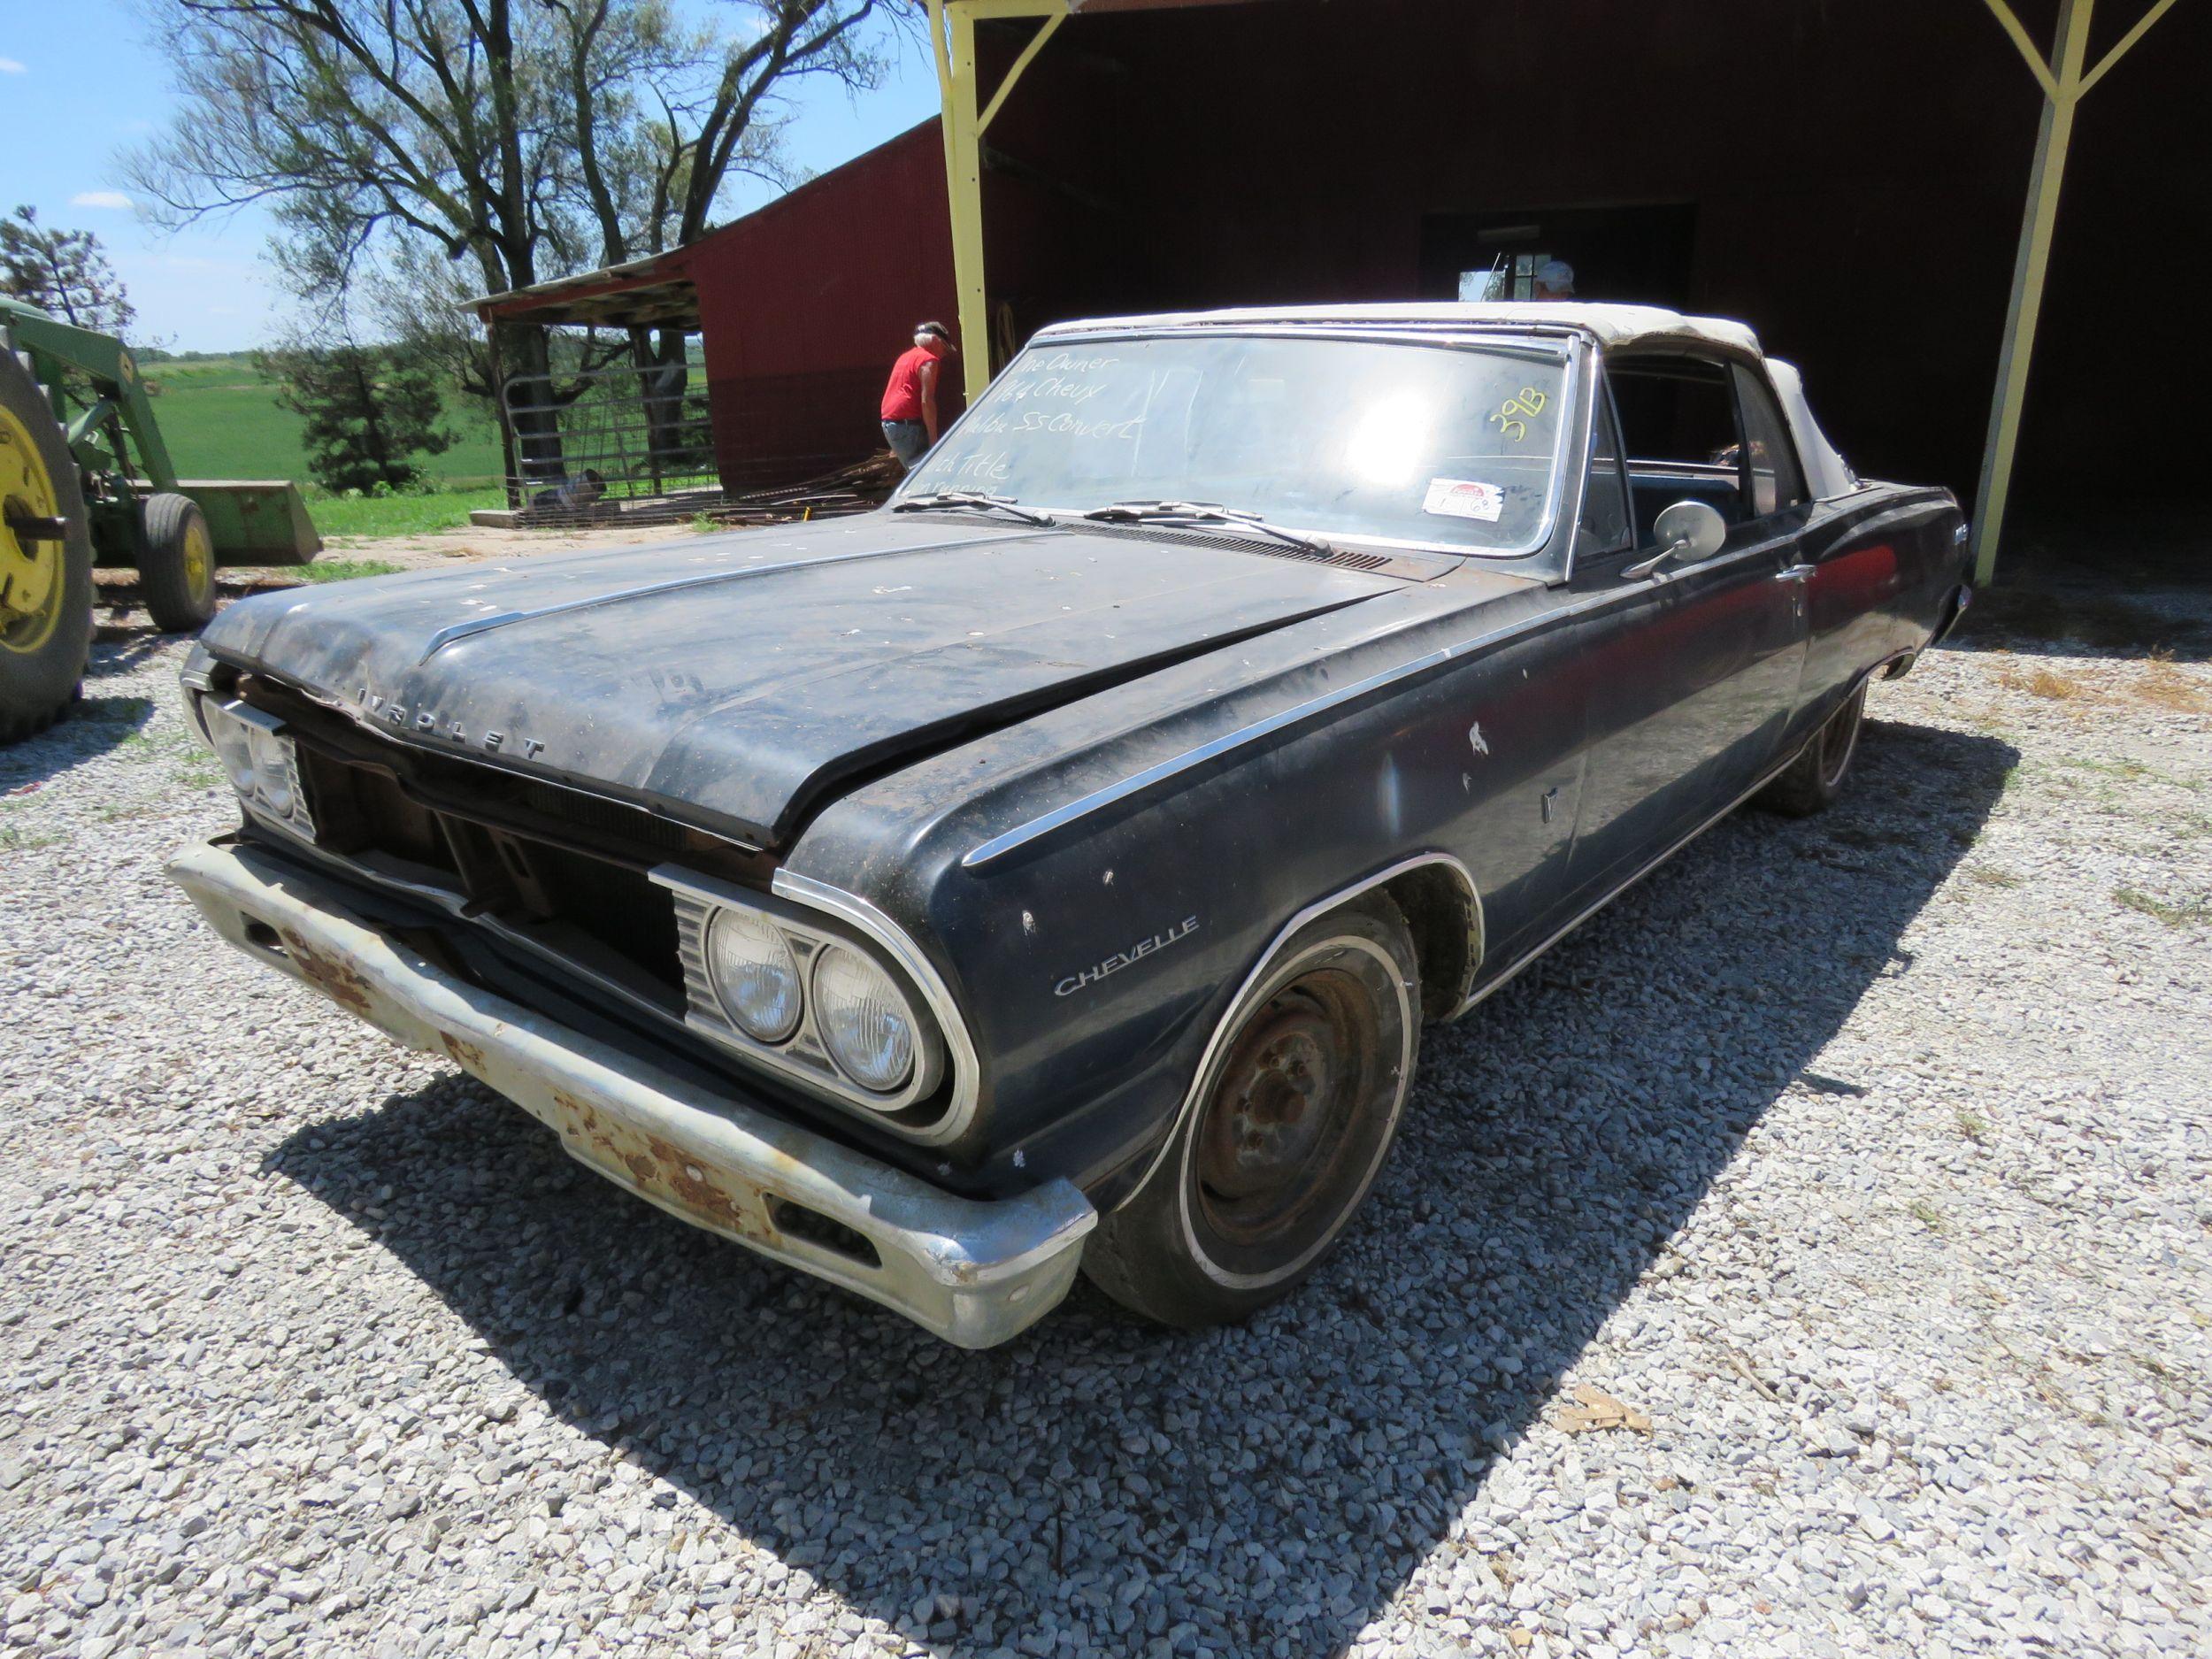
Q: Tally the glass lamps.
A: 4